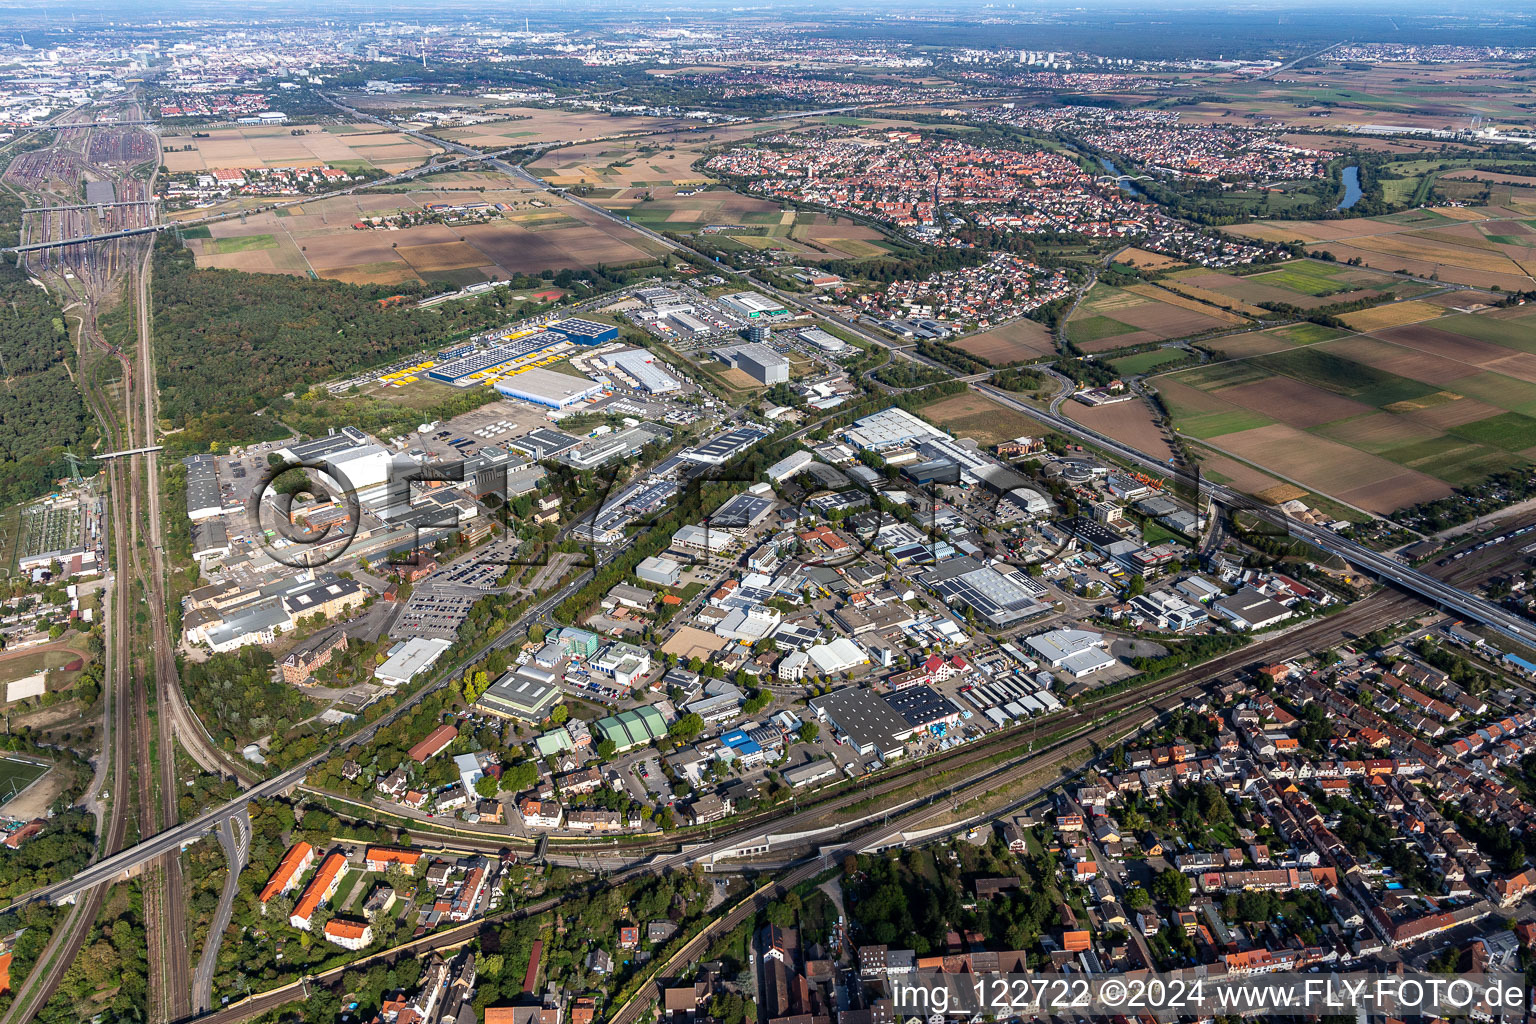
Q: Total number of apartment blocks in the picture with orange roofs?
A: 4